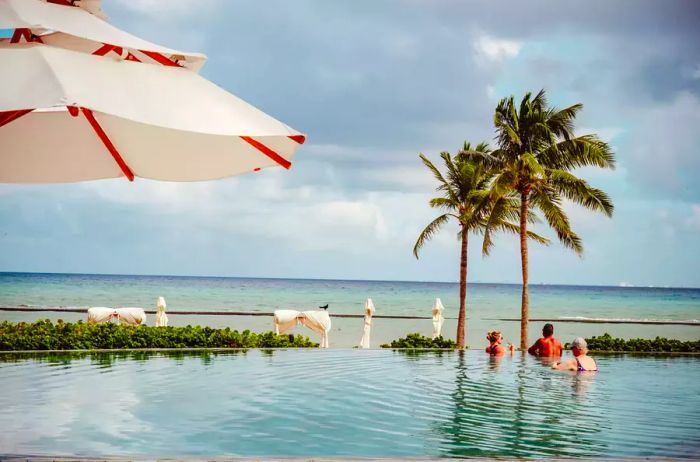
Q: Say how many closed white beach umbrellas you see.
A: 3